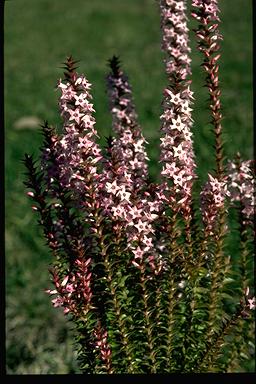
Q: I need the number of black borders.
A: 3